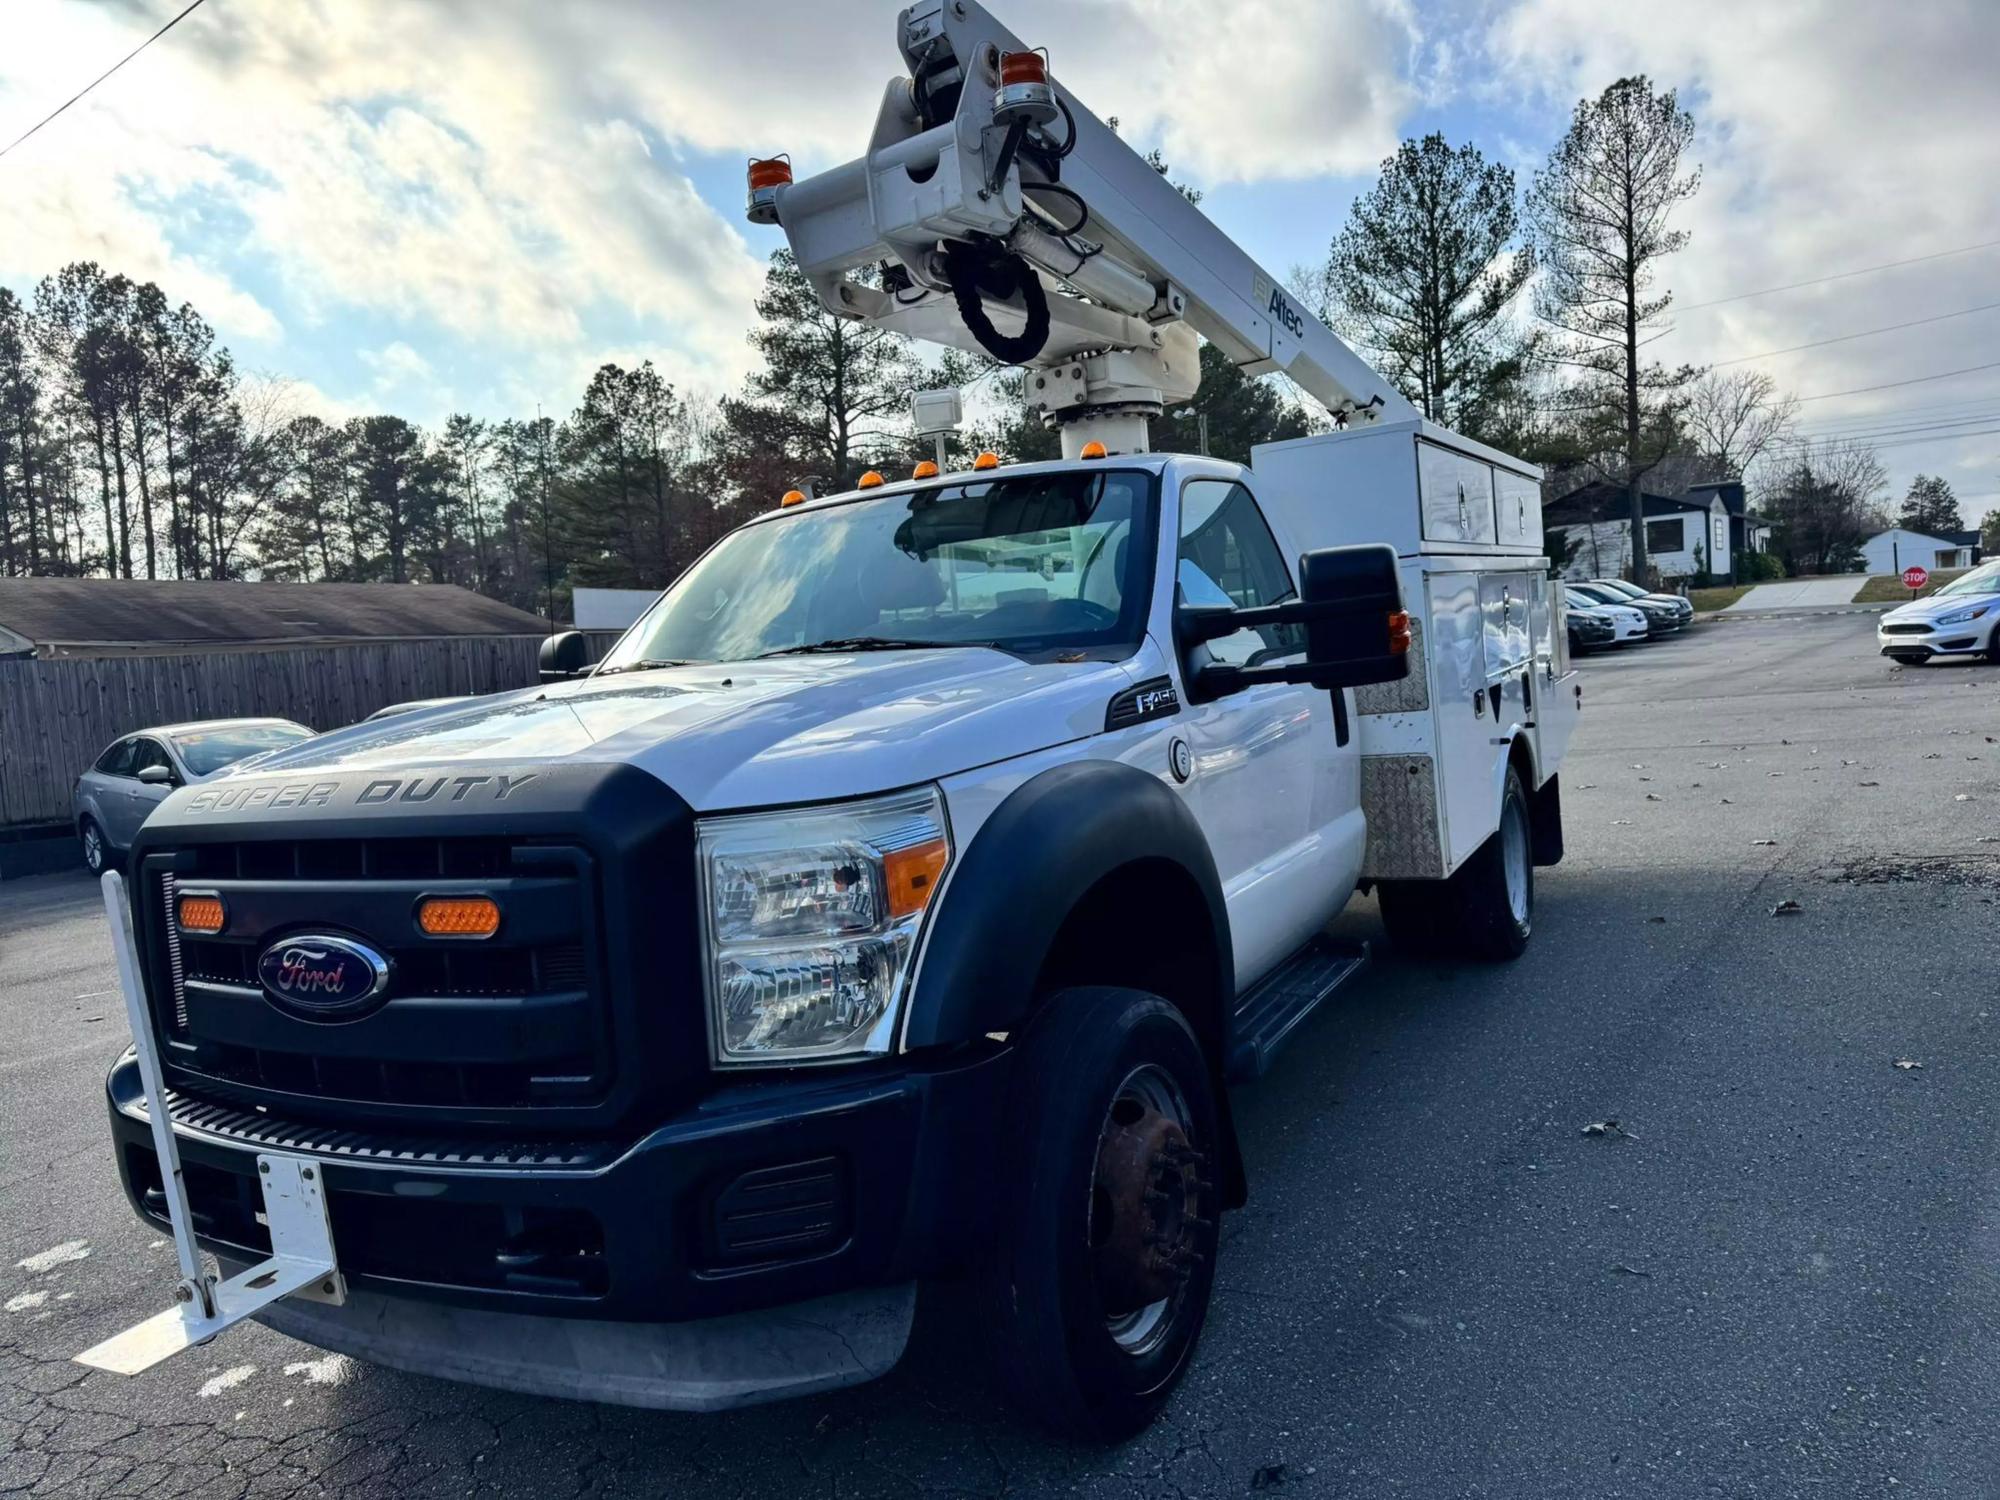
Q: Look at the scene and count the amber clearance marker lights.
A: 5